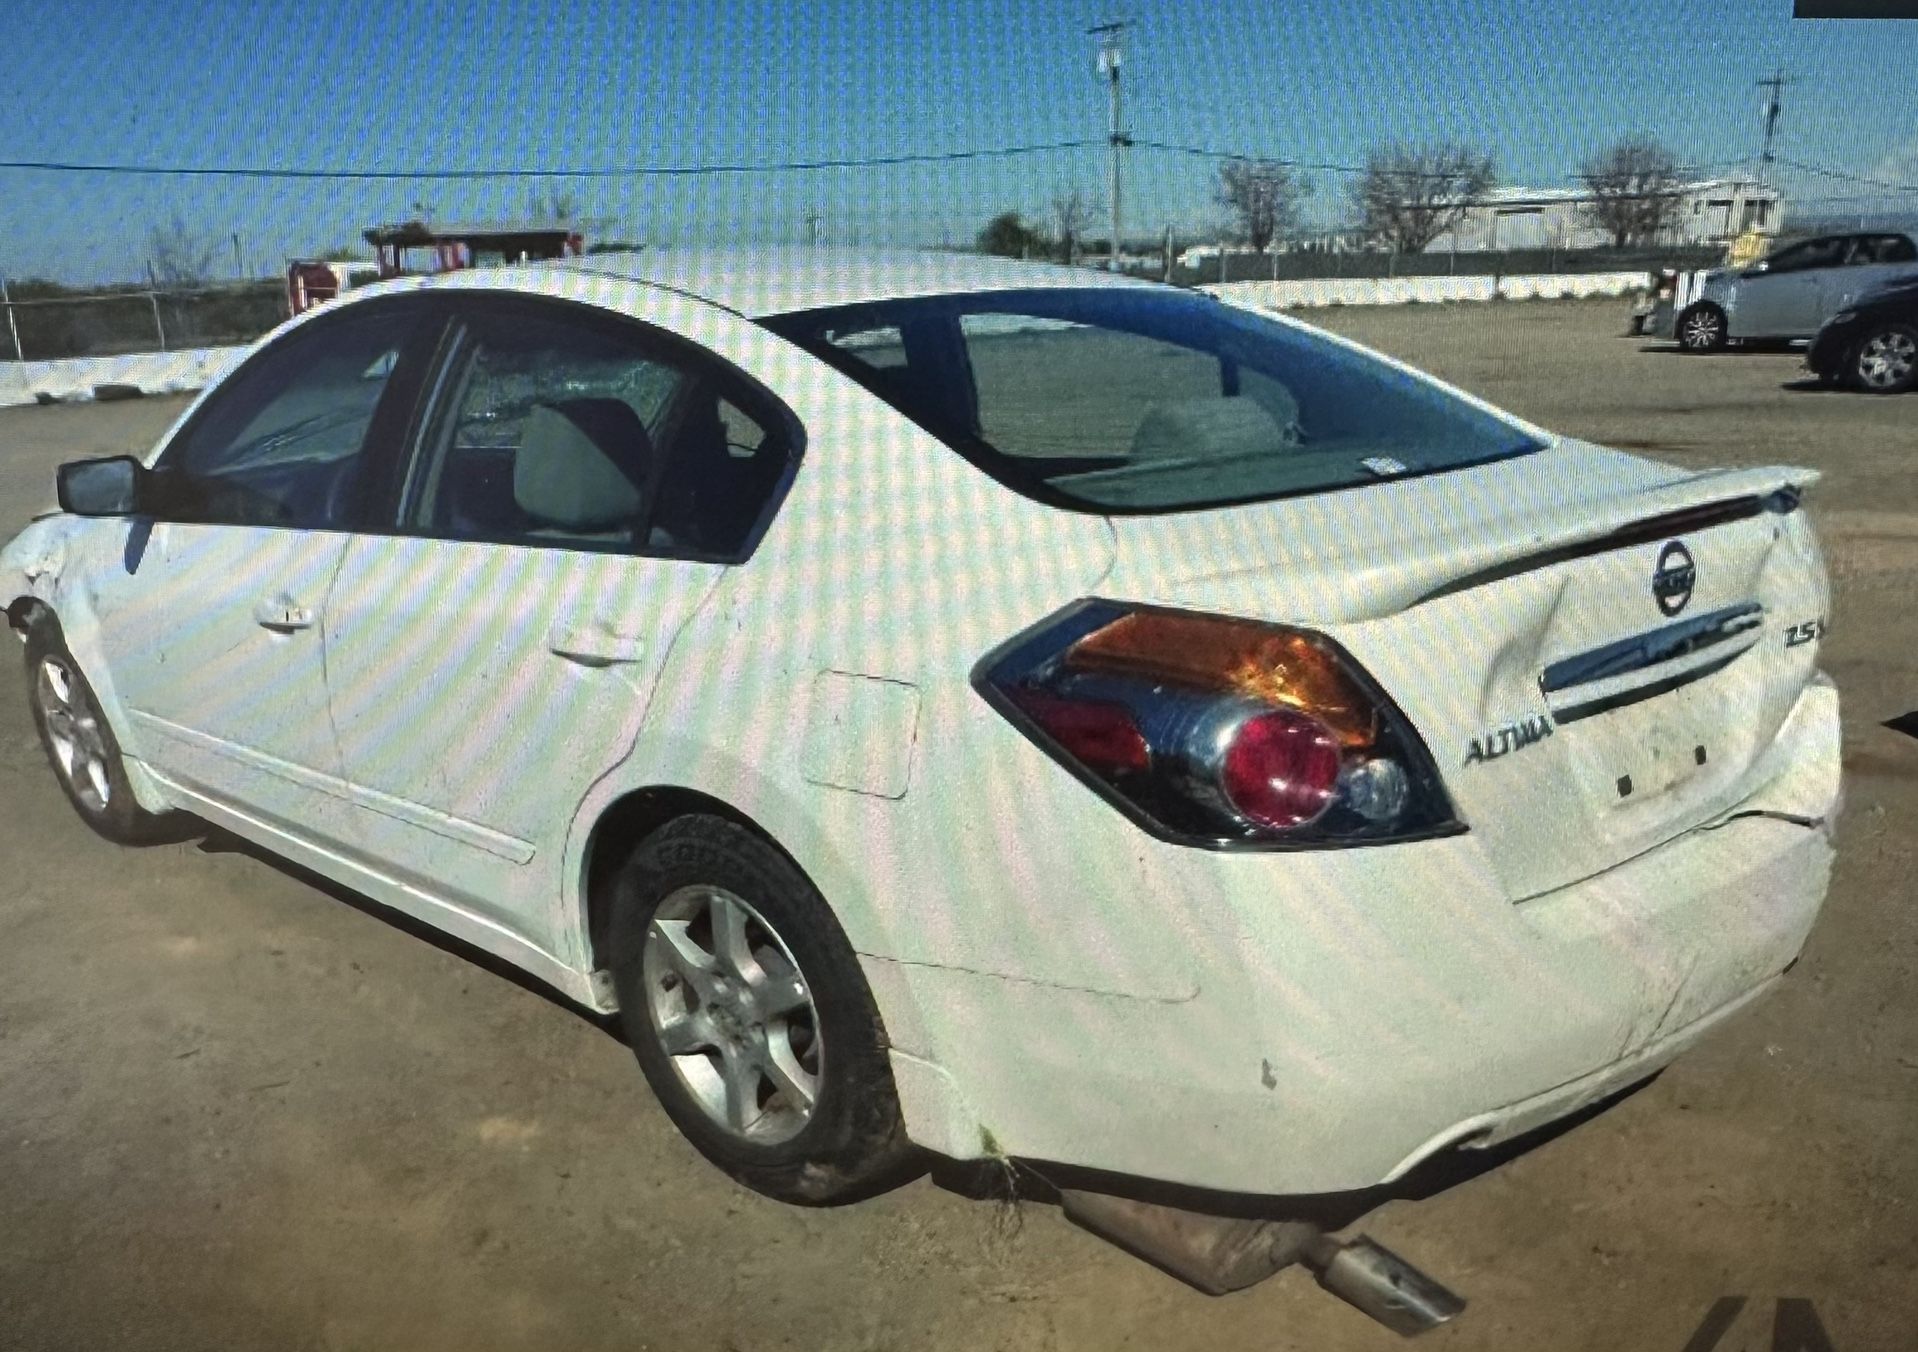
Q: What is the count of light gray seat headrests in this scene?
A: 2